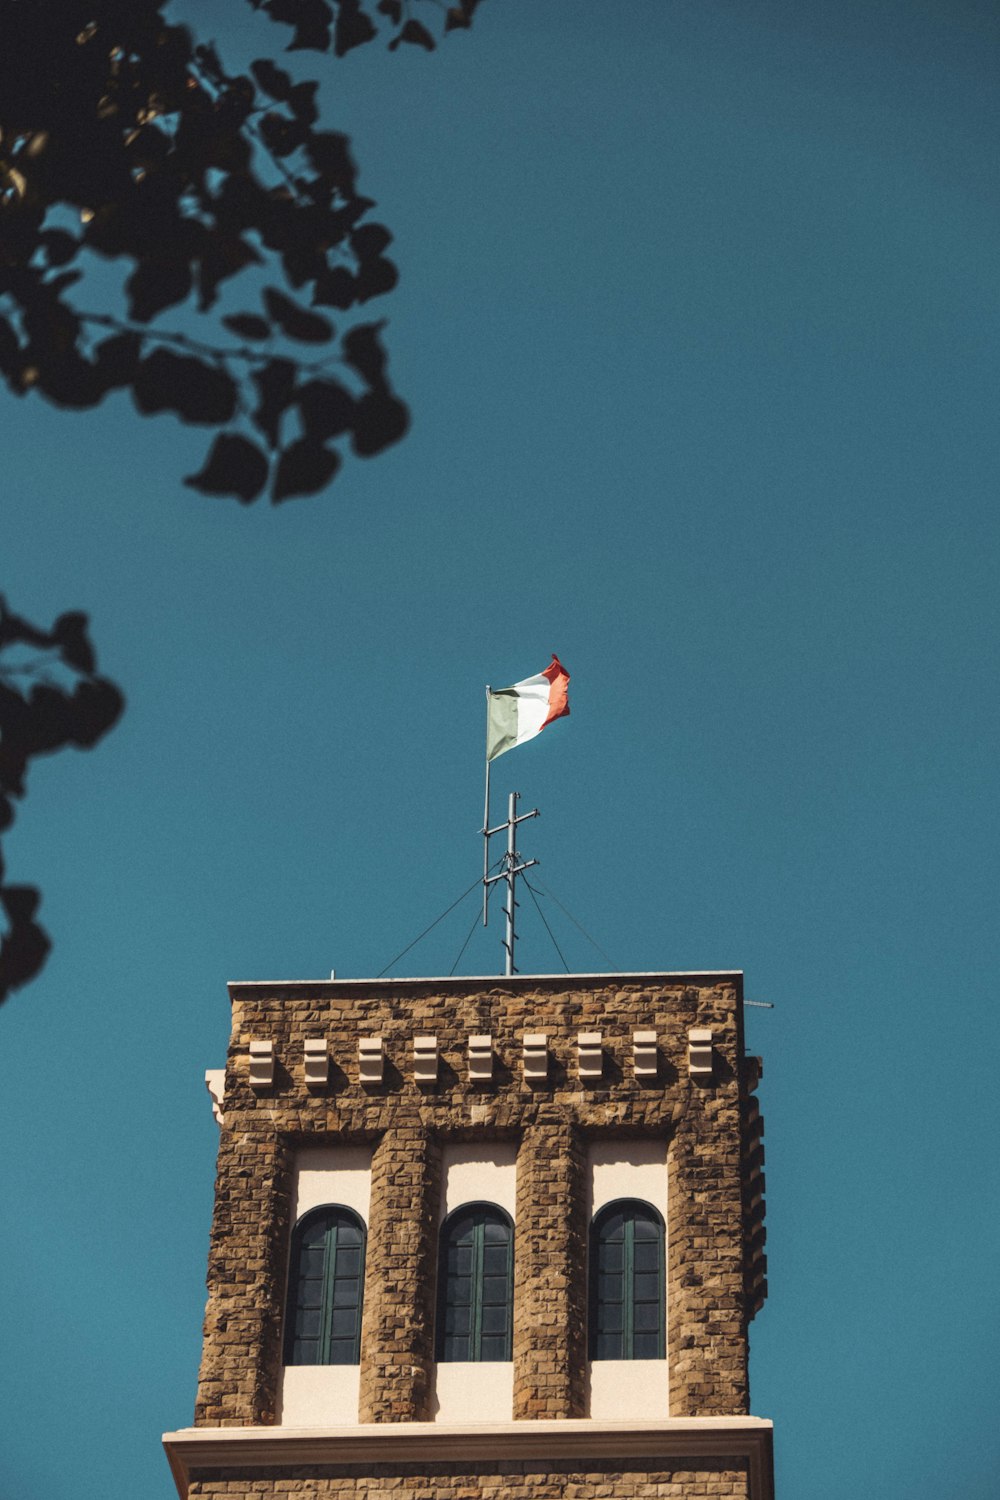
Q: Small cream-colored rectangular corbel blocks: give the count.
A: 9